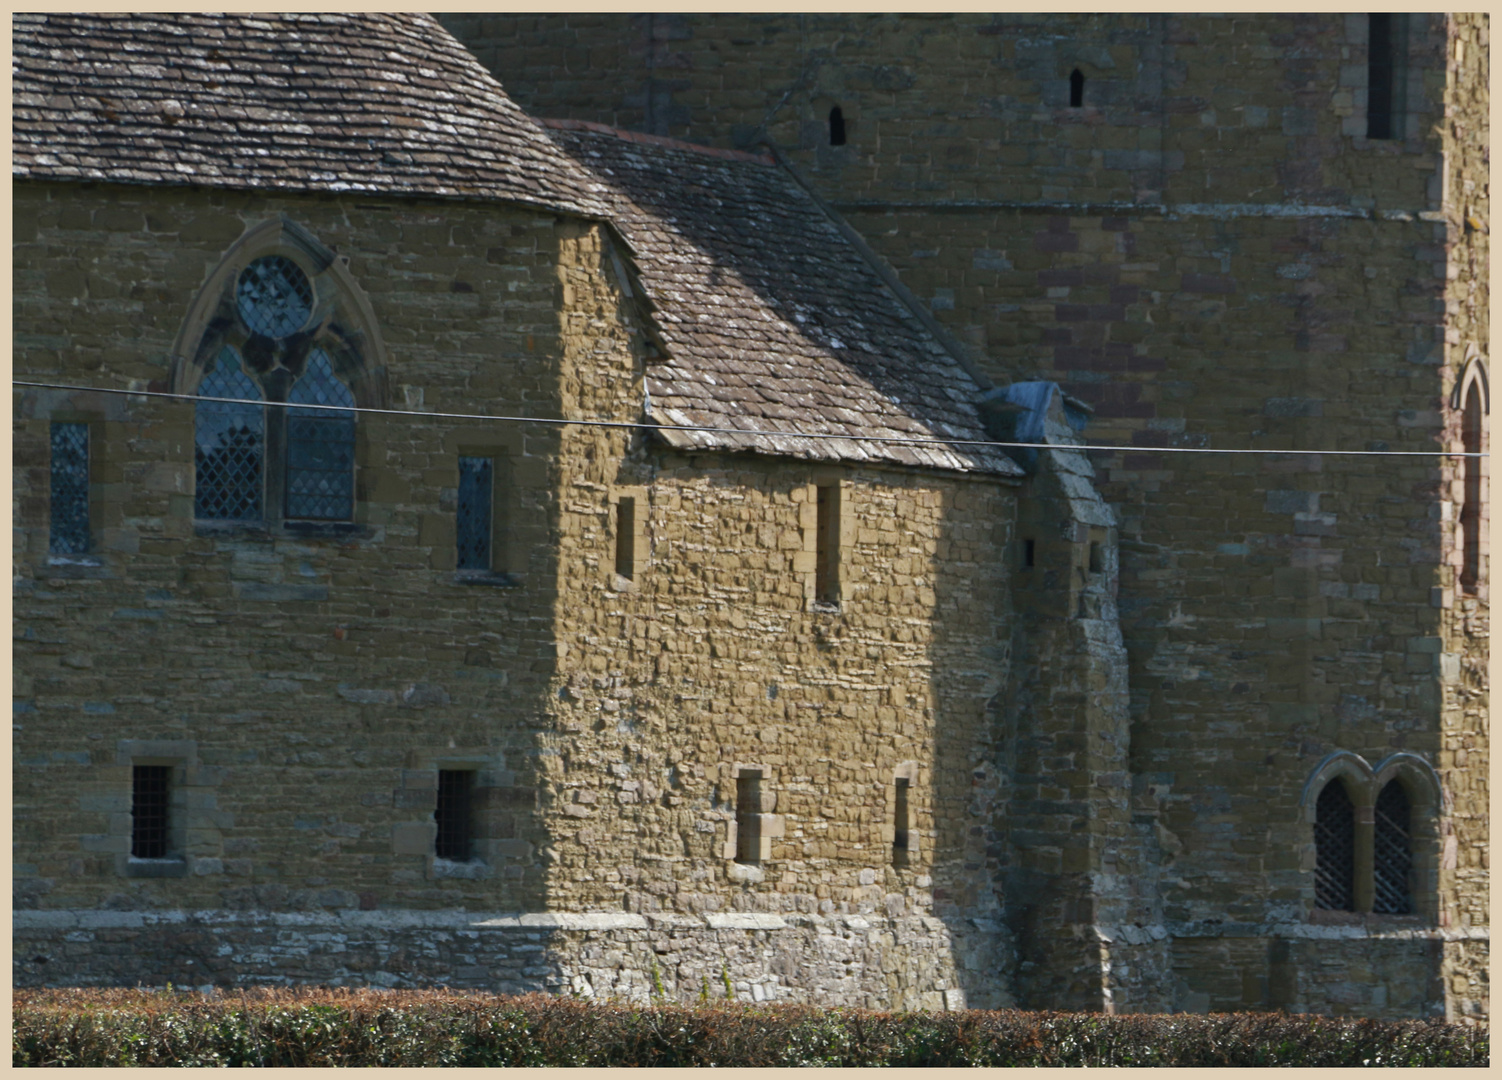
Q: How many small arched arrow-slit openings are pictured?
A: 2